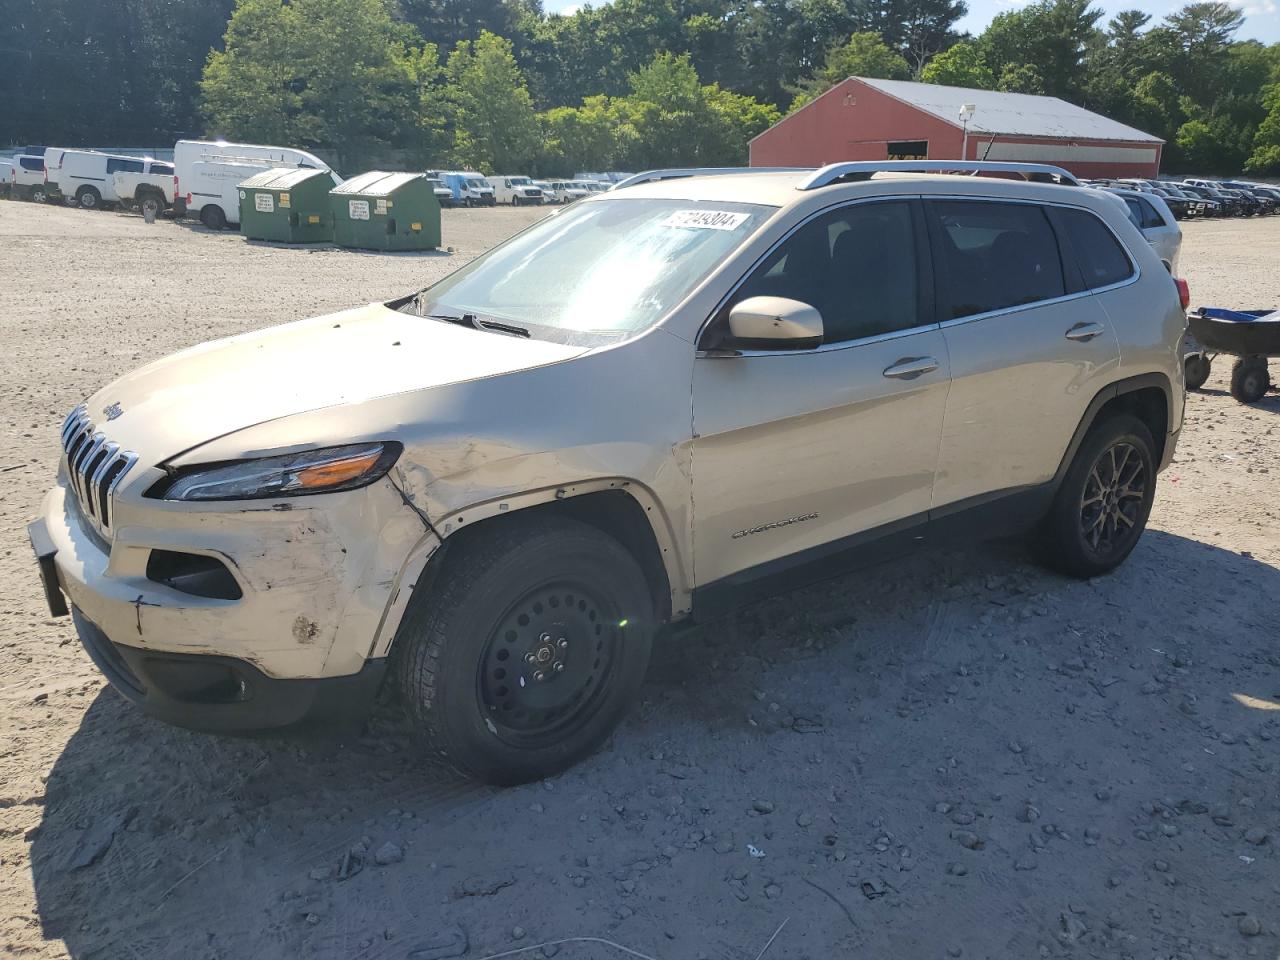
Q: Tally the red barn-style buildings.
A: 1